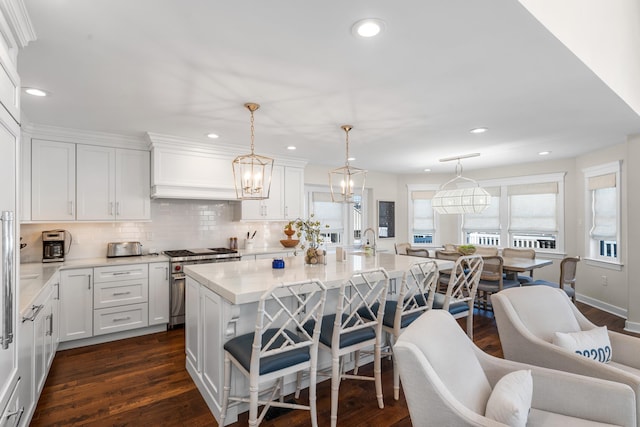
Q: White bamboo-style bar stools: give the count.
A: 4